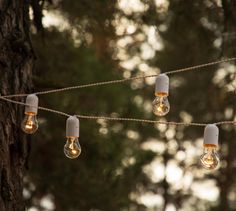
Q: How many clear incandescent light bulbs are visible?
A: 4